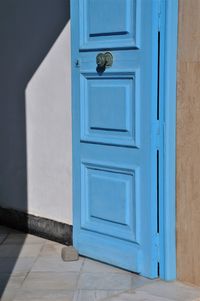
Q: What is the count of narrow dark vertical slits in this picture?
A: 3